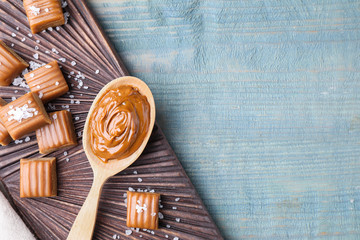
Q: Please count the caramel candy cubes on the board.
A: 8